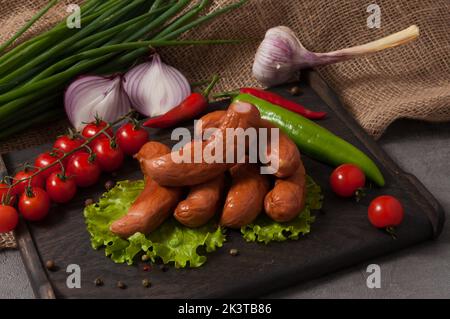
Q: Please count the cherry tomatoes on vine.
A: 11